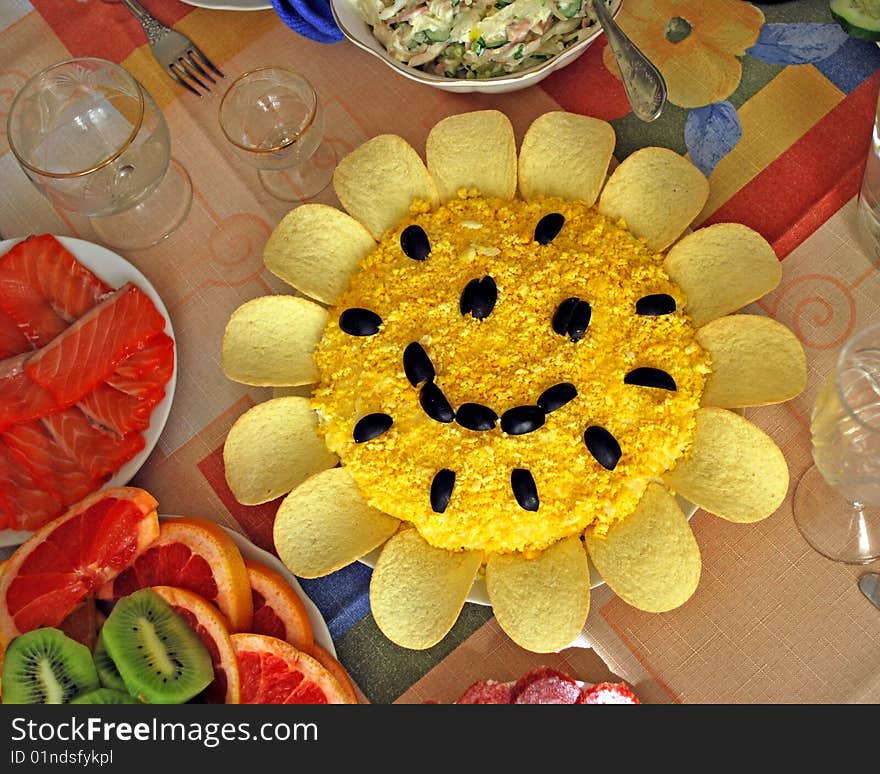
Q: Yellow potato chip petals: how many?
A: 14